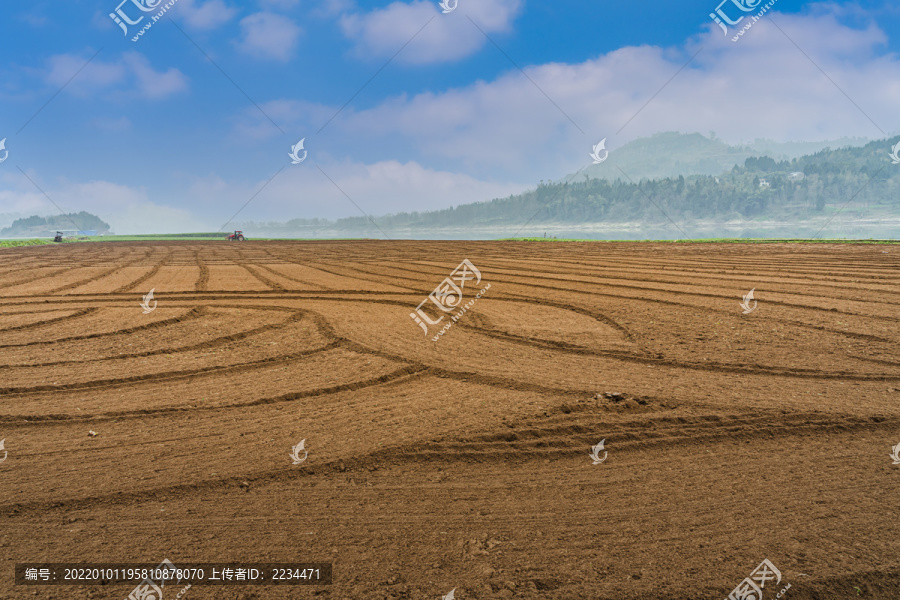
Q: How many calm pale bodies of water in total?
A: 1